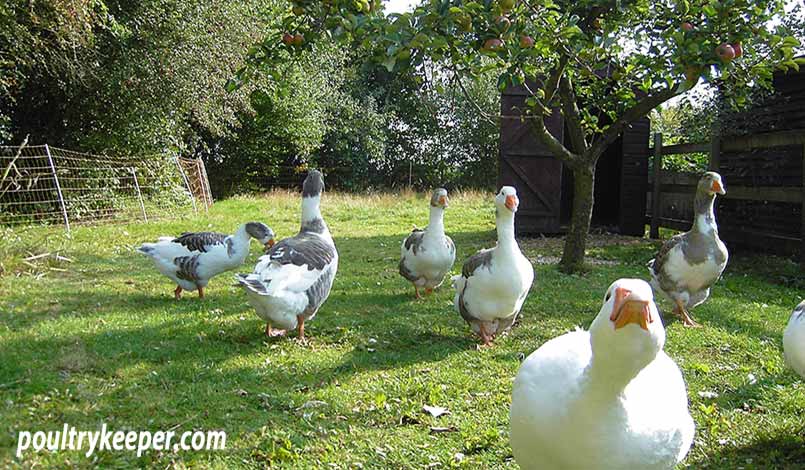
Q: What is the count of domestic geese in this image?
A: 7